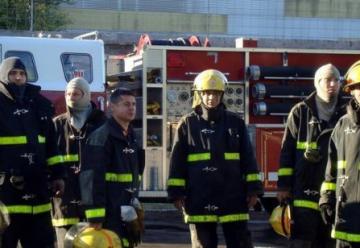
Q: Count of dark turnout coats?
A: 6